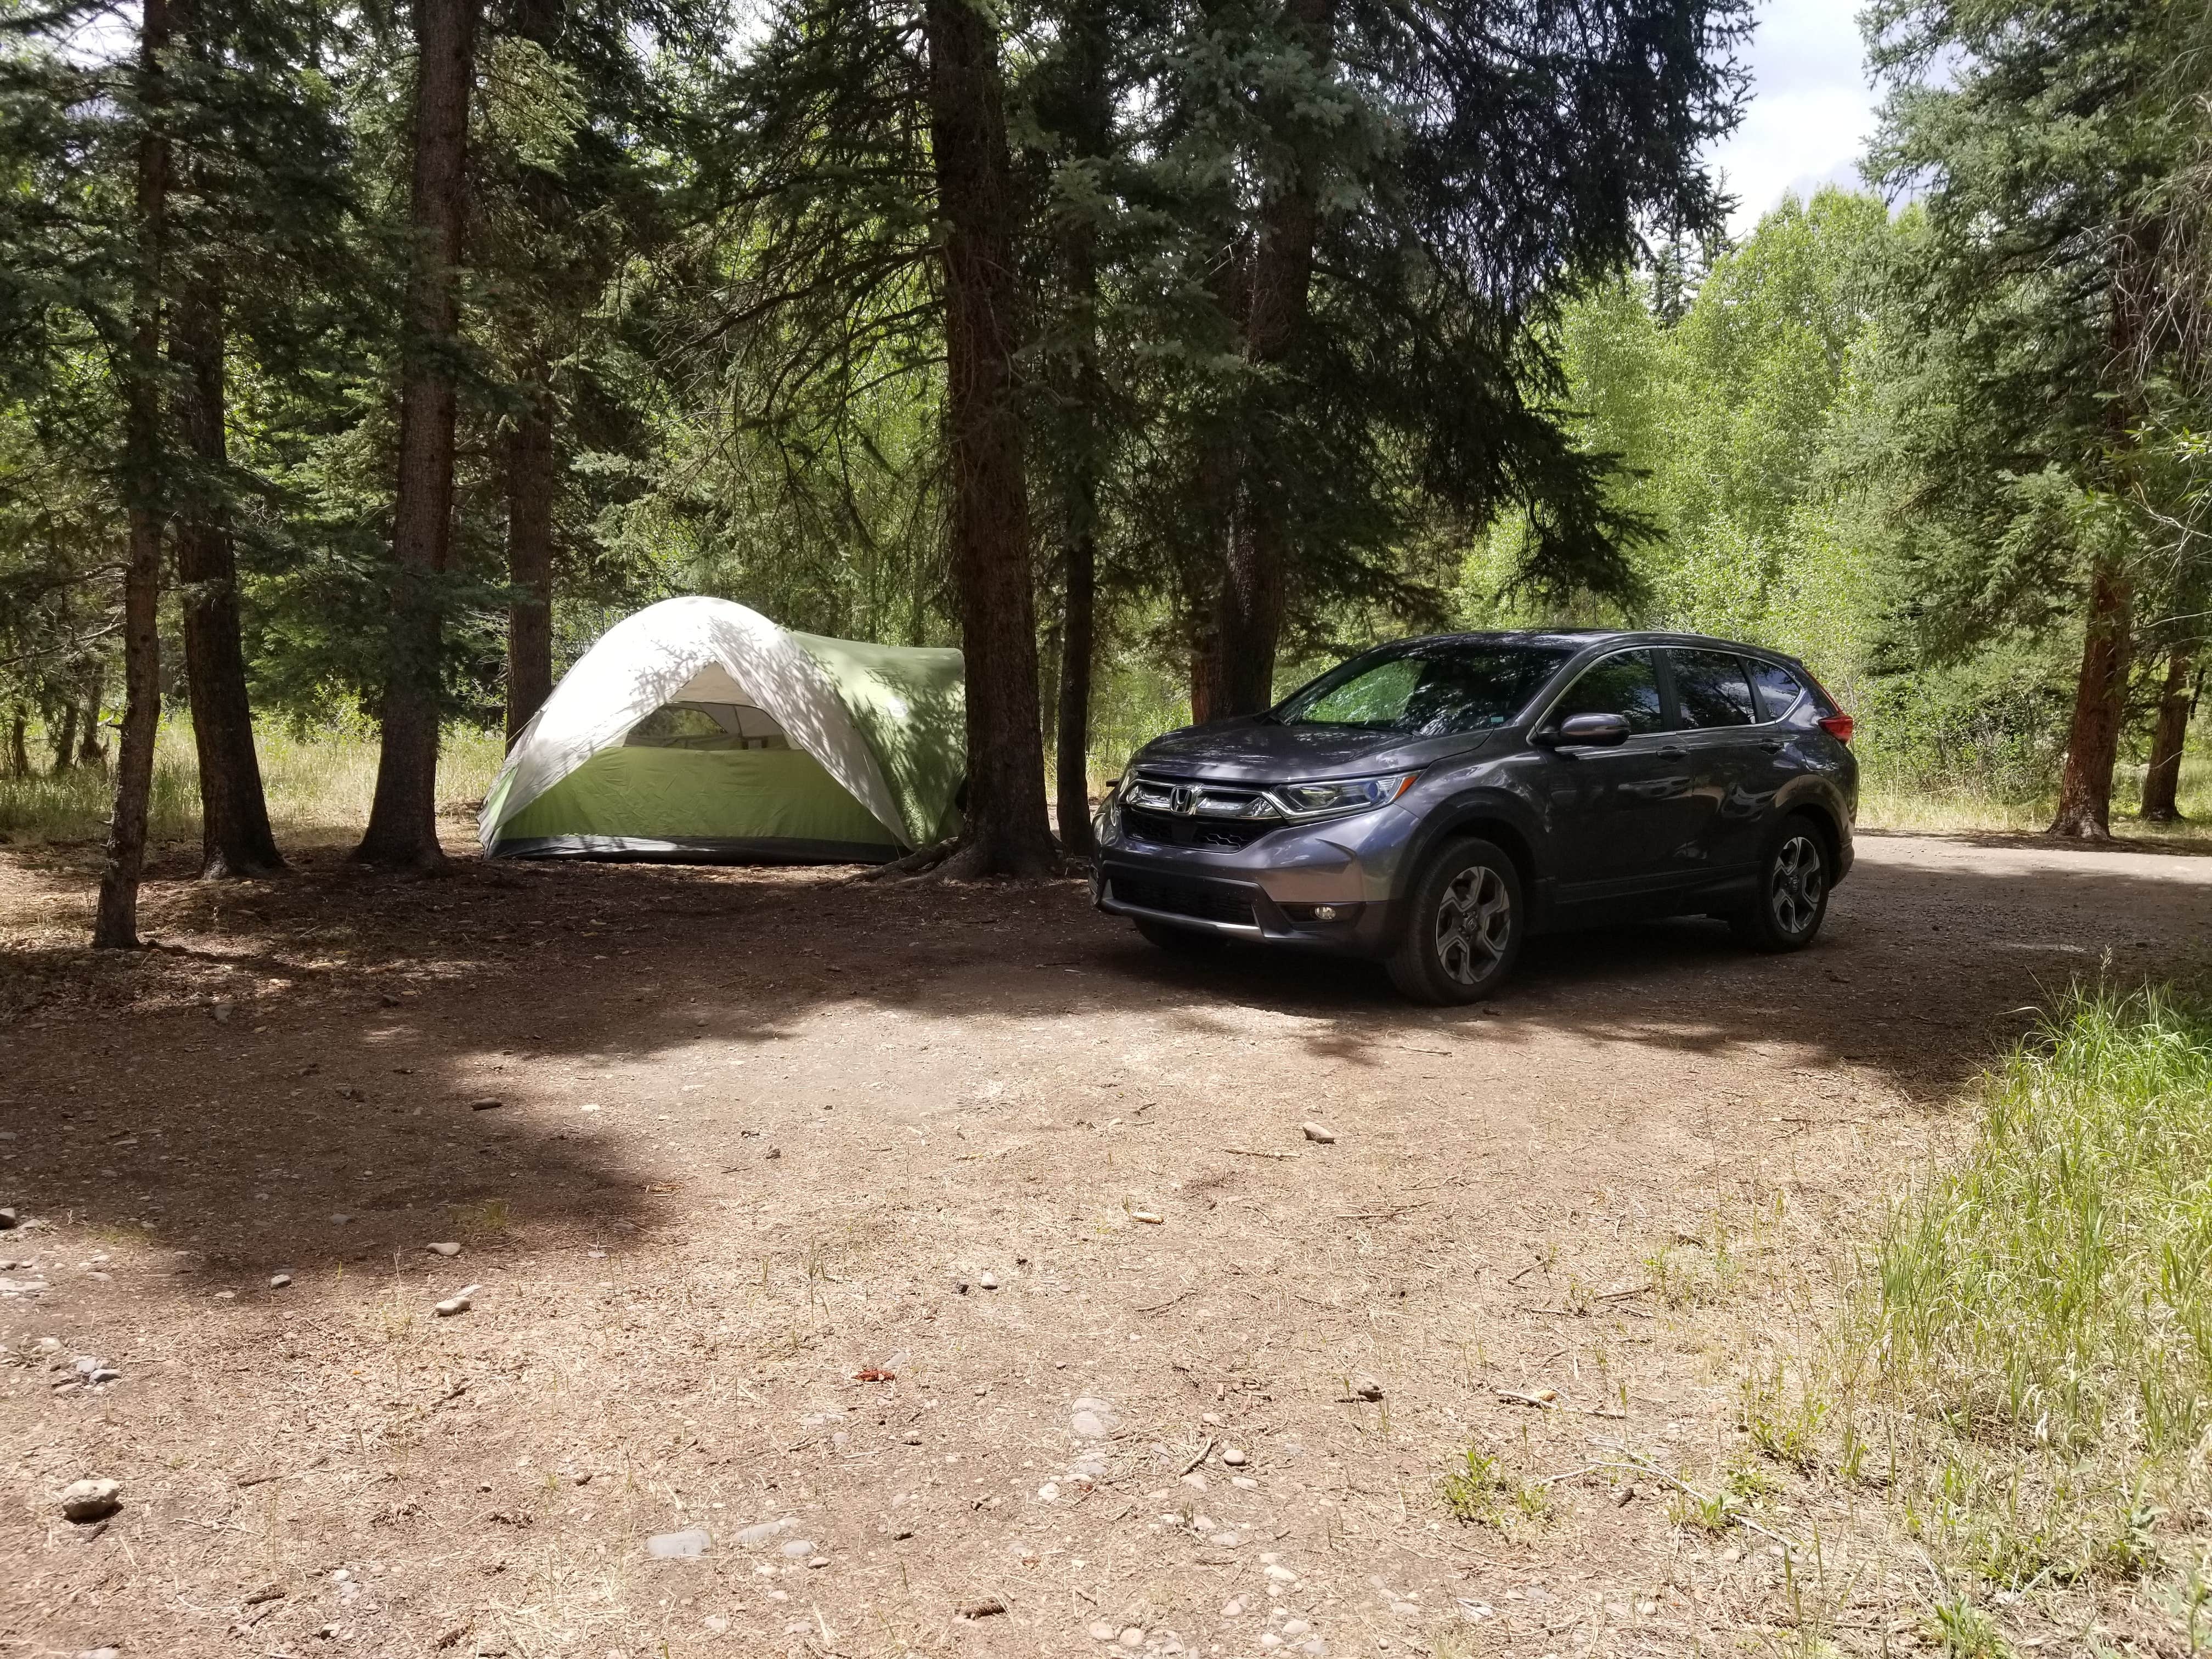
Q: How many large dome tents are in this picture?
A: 1